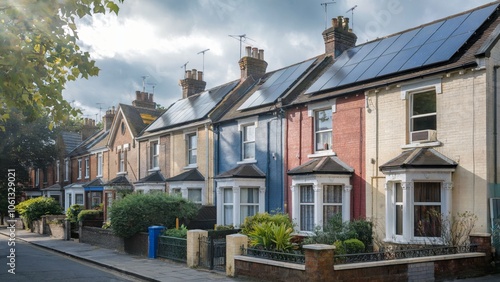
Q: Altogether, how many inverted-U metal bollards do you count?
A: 0